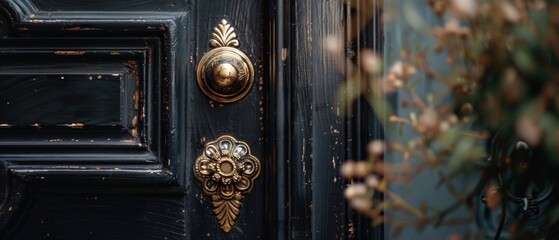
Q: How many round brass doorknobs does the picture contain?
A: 1